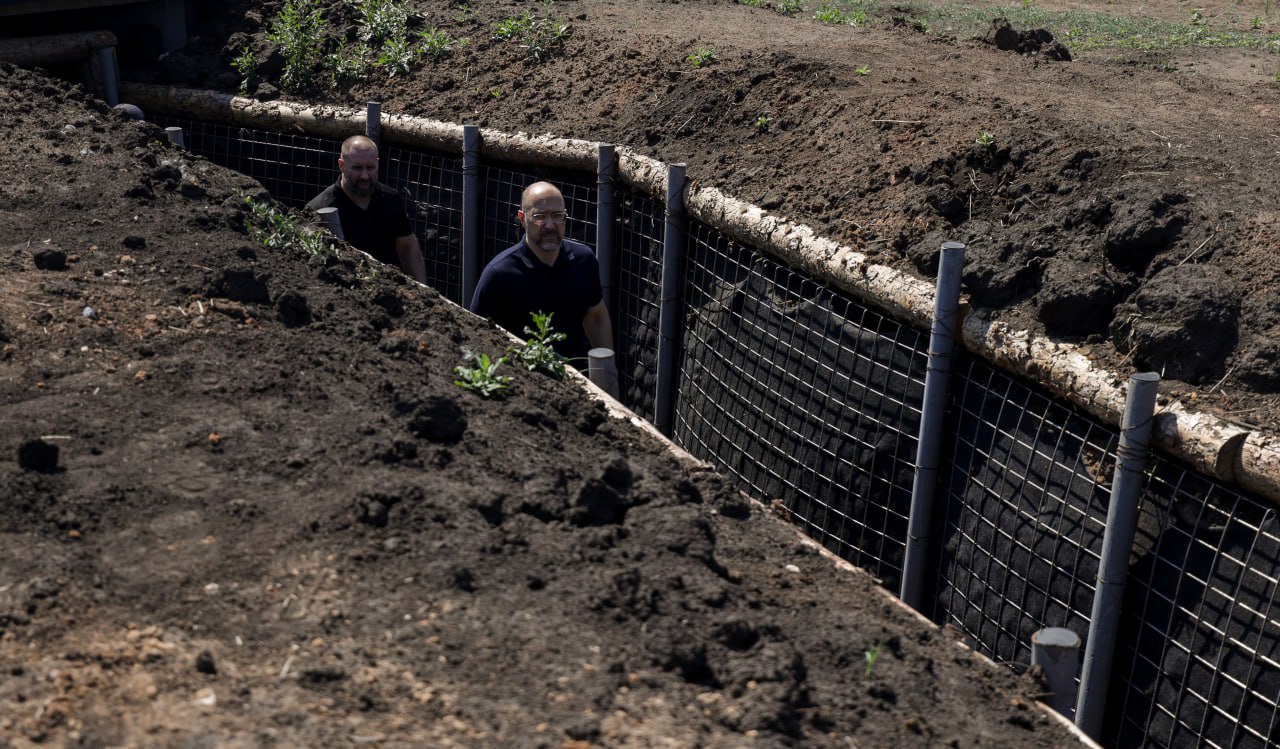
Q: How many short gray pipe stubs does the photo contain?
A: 4